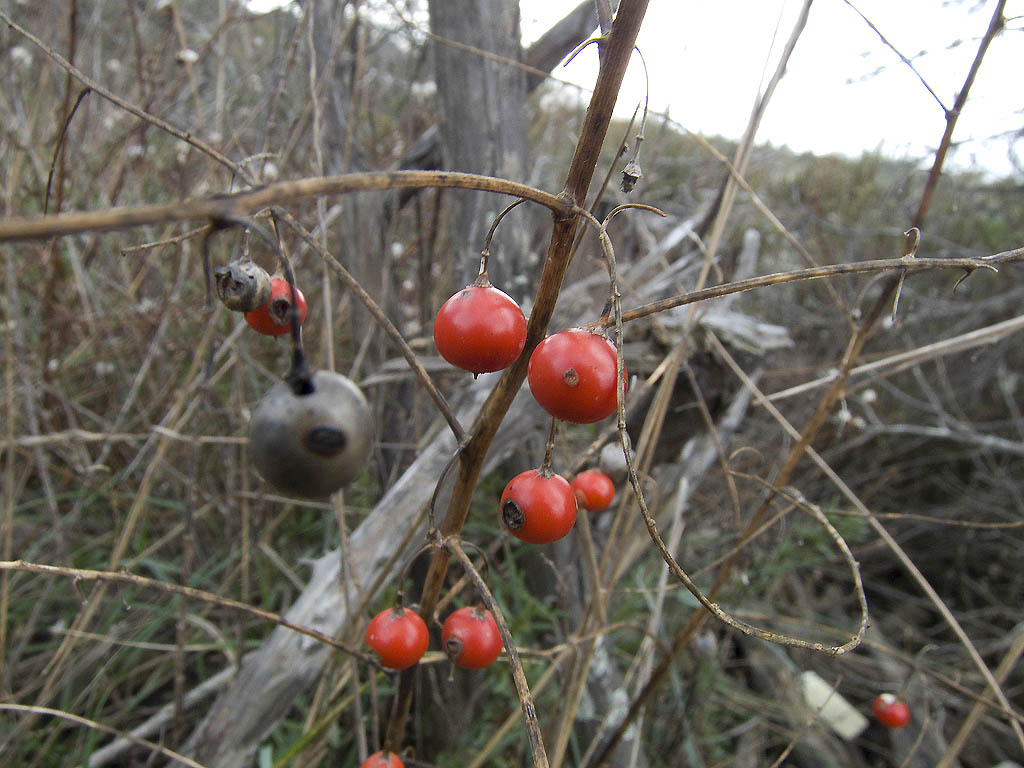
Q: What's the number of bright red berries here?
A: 9